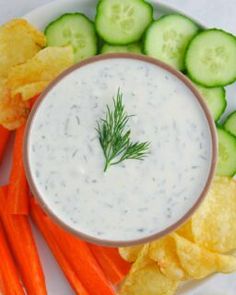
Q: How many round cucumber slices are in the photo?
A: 8